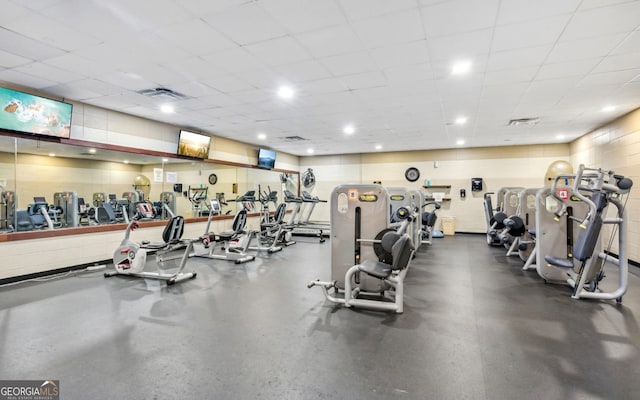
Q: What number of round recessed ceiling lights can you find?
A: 11